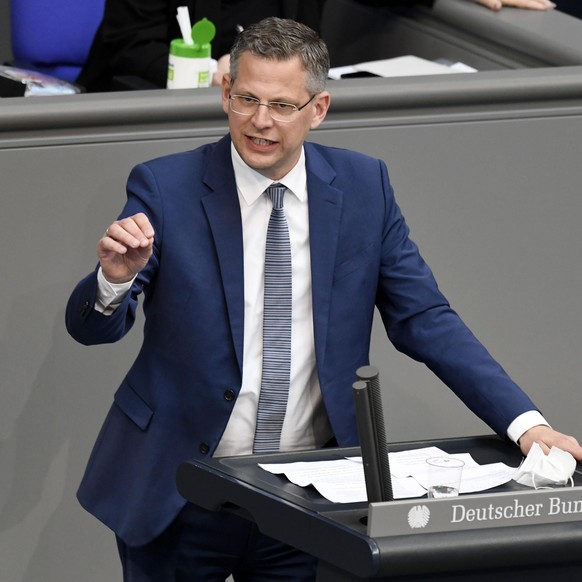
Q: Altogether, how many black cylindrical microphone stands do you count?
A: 2